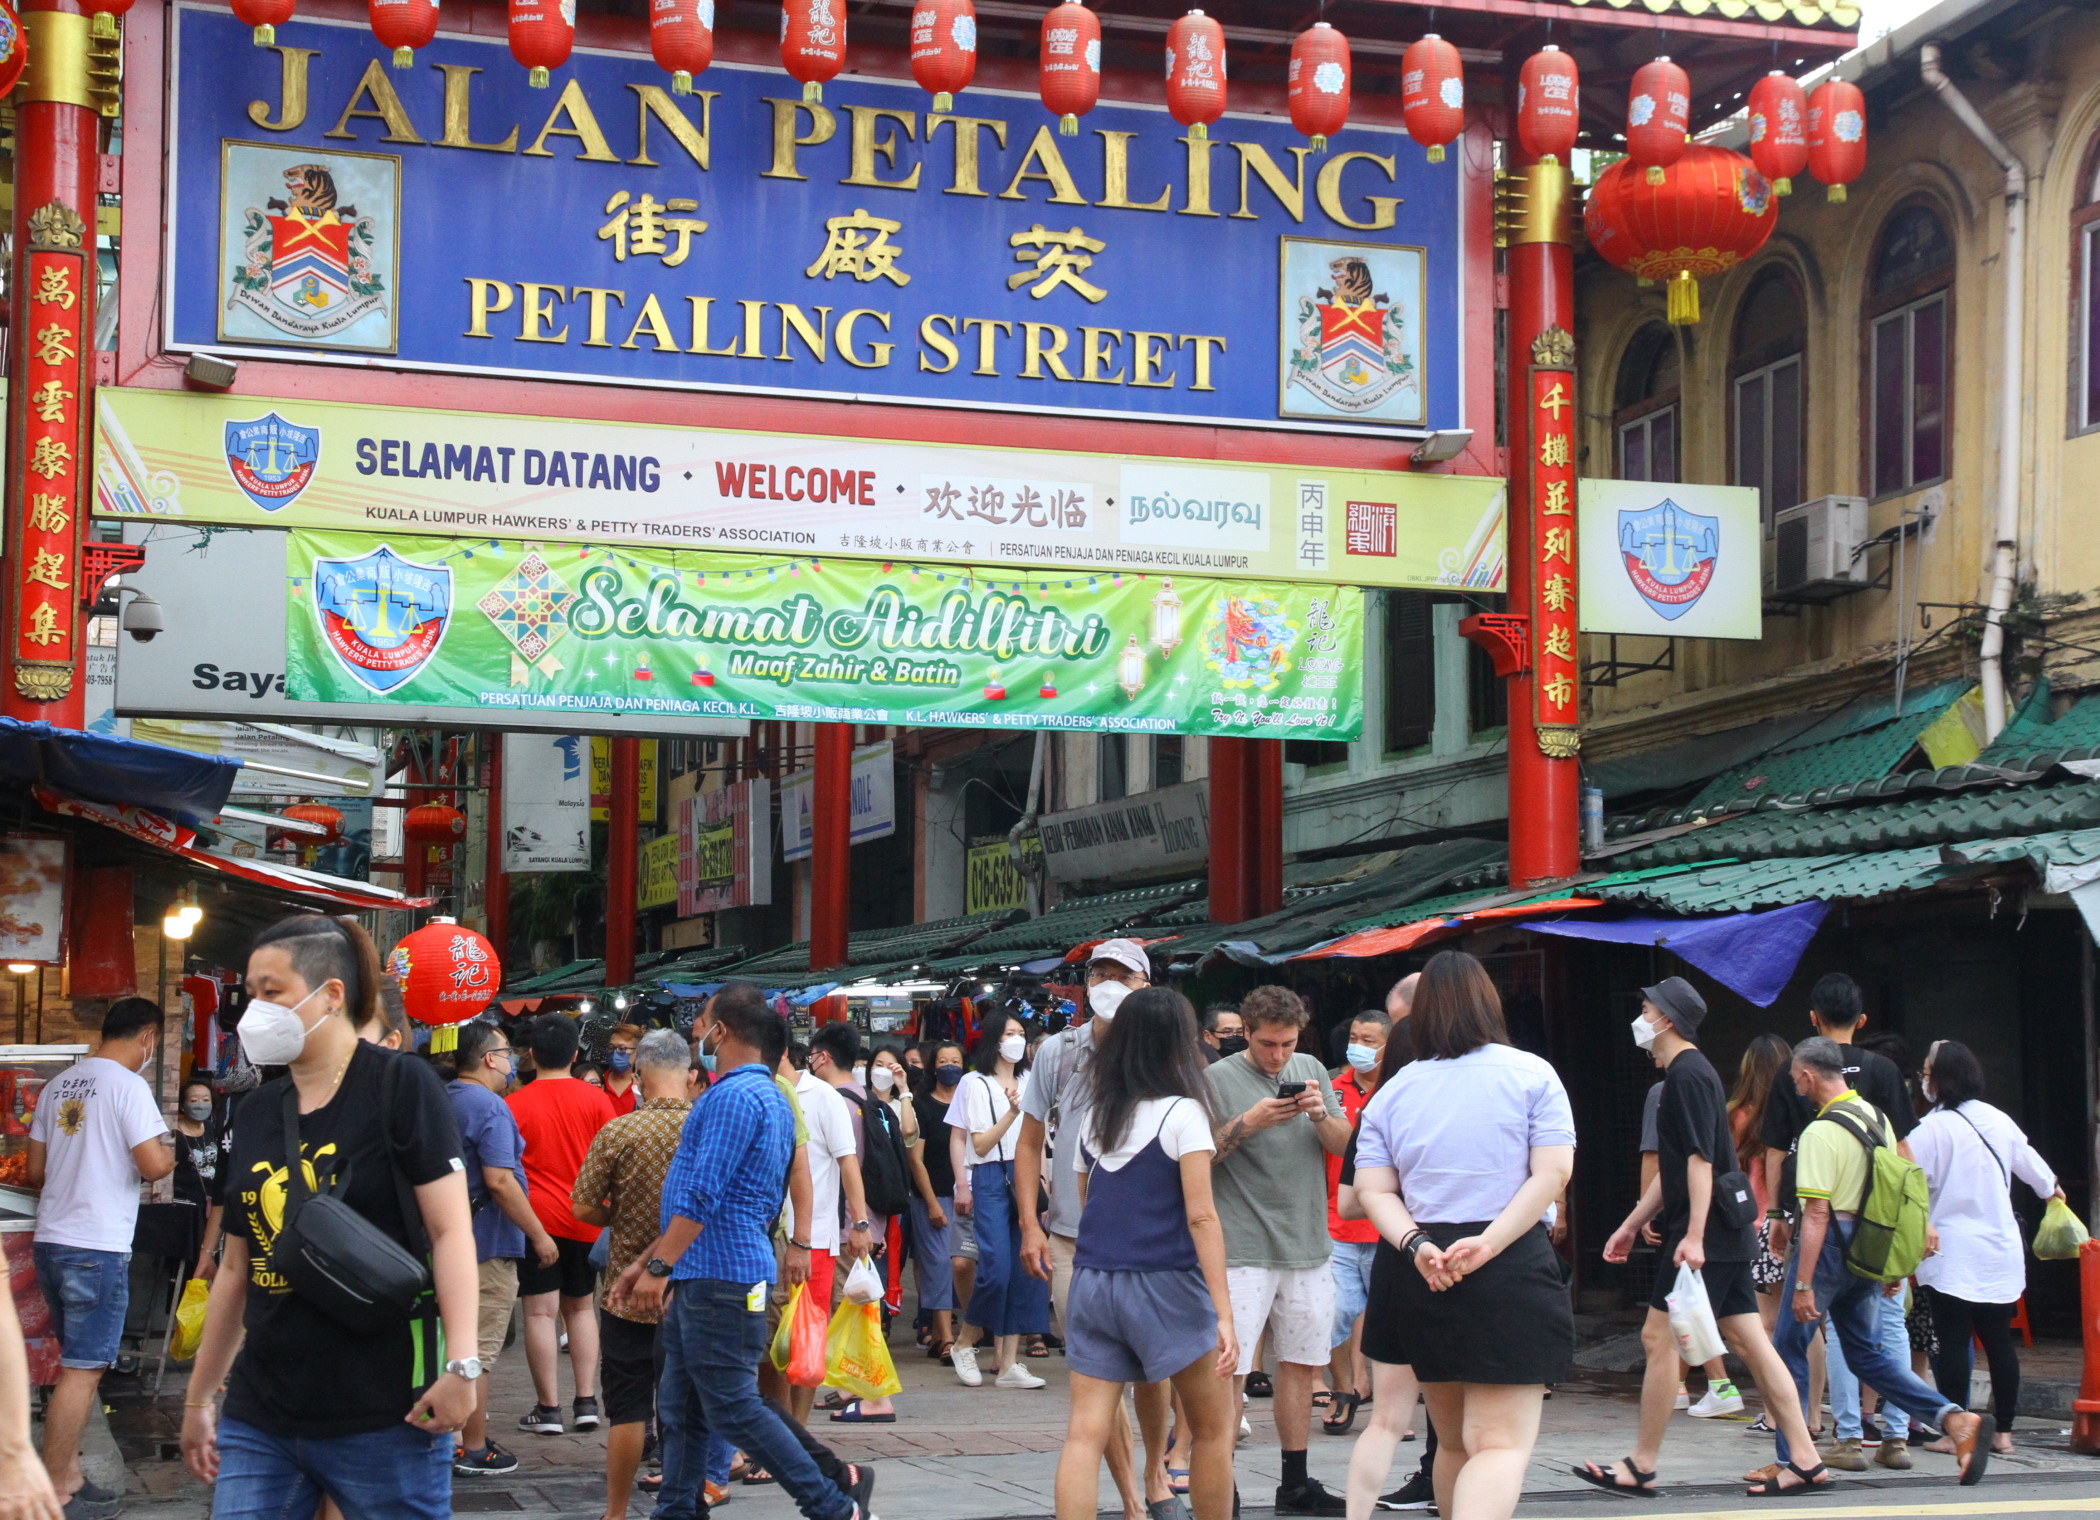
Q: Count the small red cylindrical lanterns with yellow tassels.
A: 15